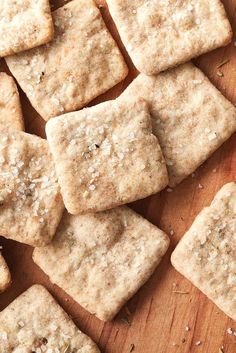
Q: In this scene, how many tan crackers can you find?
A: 11